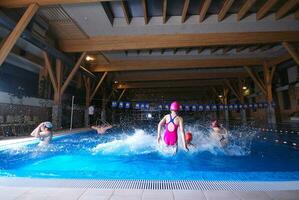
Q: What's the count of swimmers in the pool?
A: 5